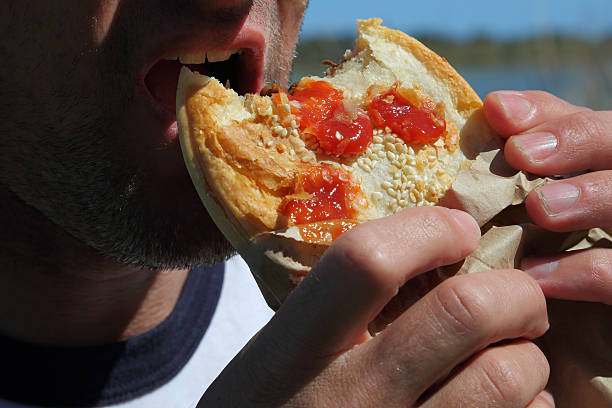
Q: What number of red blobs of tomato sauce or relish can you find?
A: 3